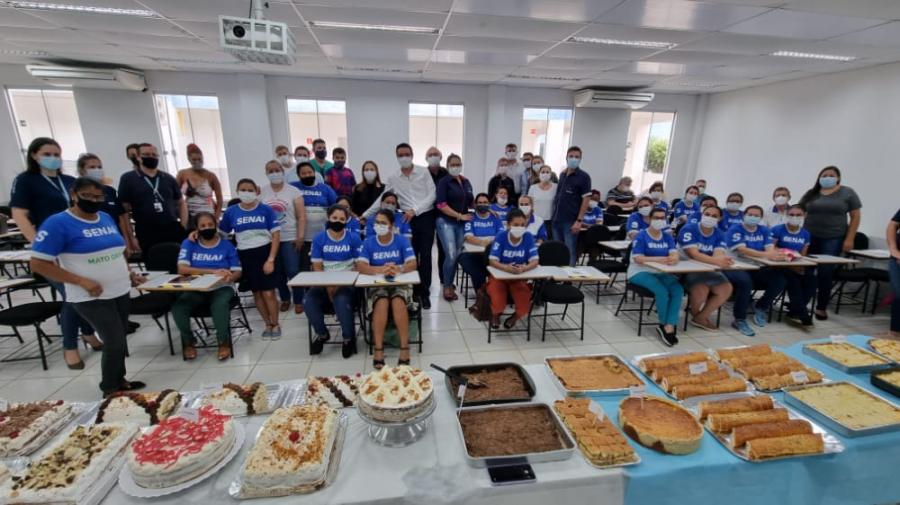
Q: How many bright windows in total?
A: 6